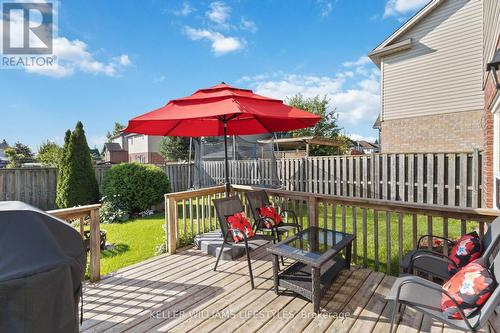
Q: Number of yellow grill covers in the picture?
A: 0